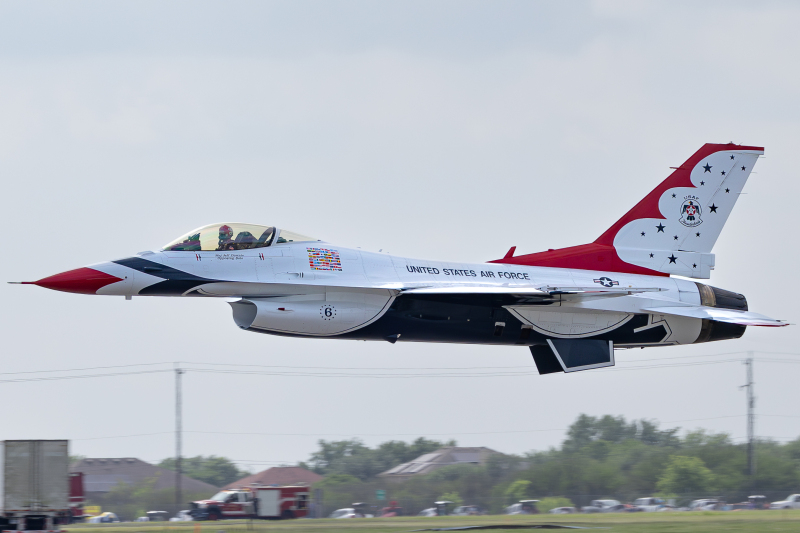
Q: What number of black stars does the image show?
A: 15